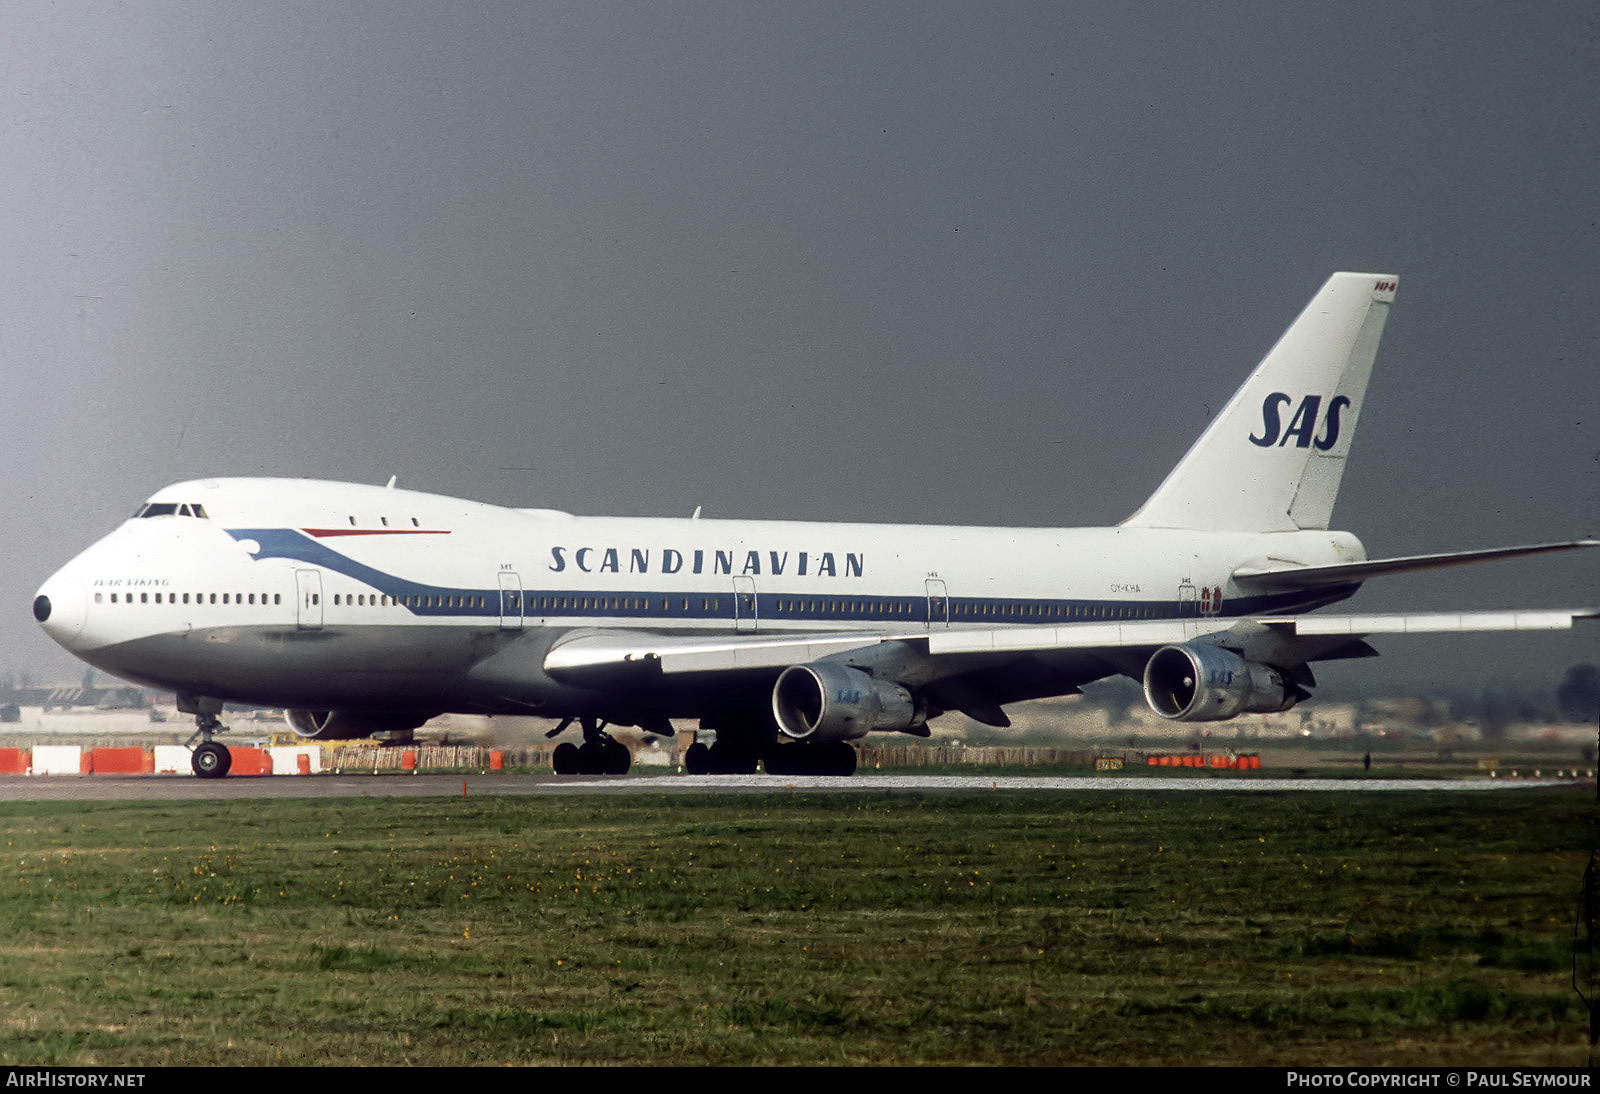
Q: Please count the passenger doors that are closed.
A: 5